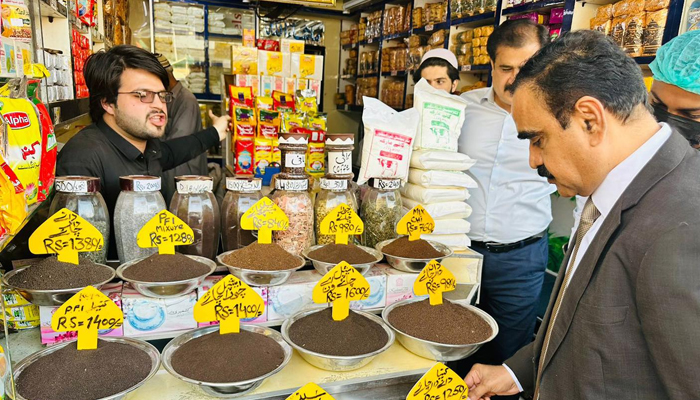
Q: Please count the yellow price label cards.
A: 11